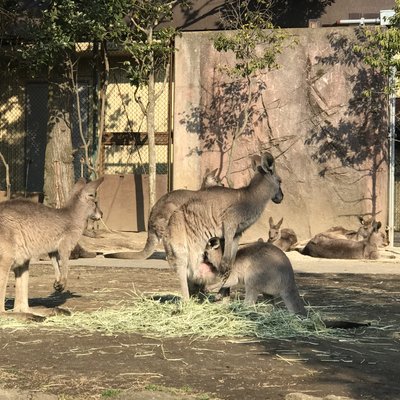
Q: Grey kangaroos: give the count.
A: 7